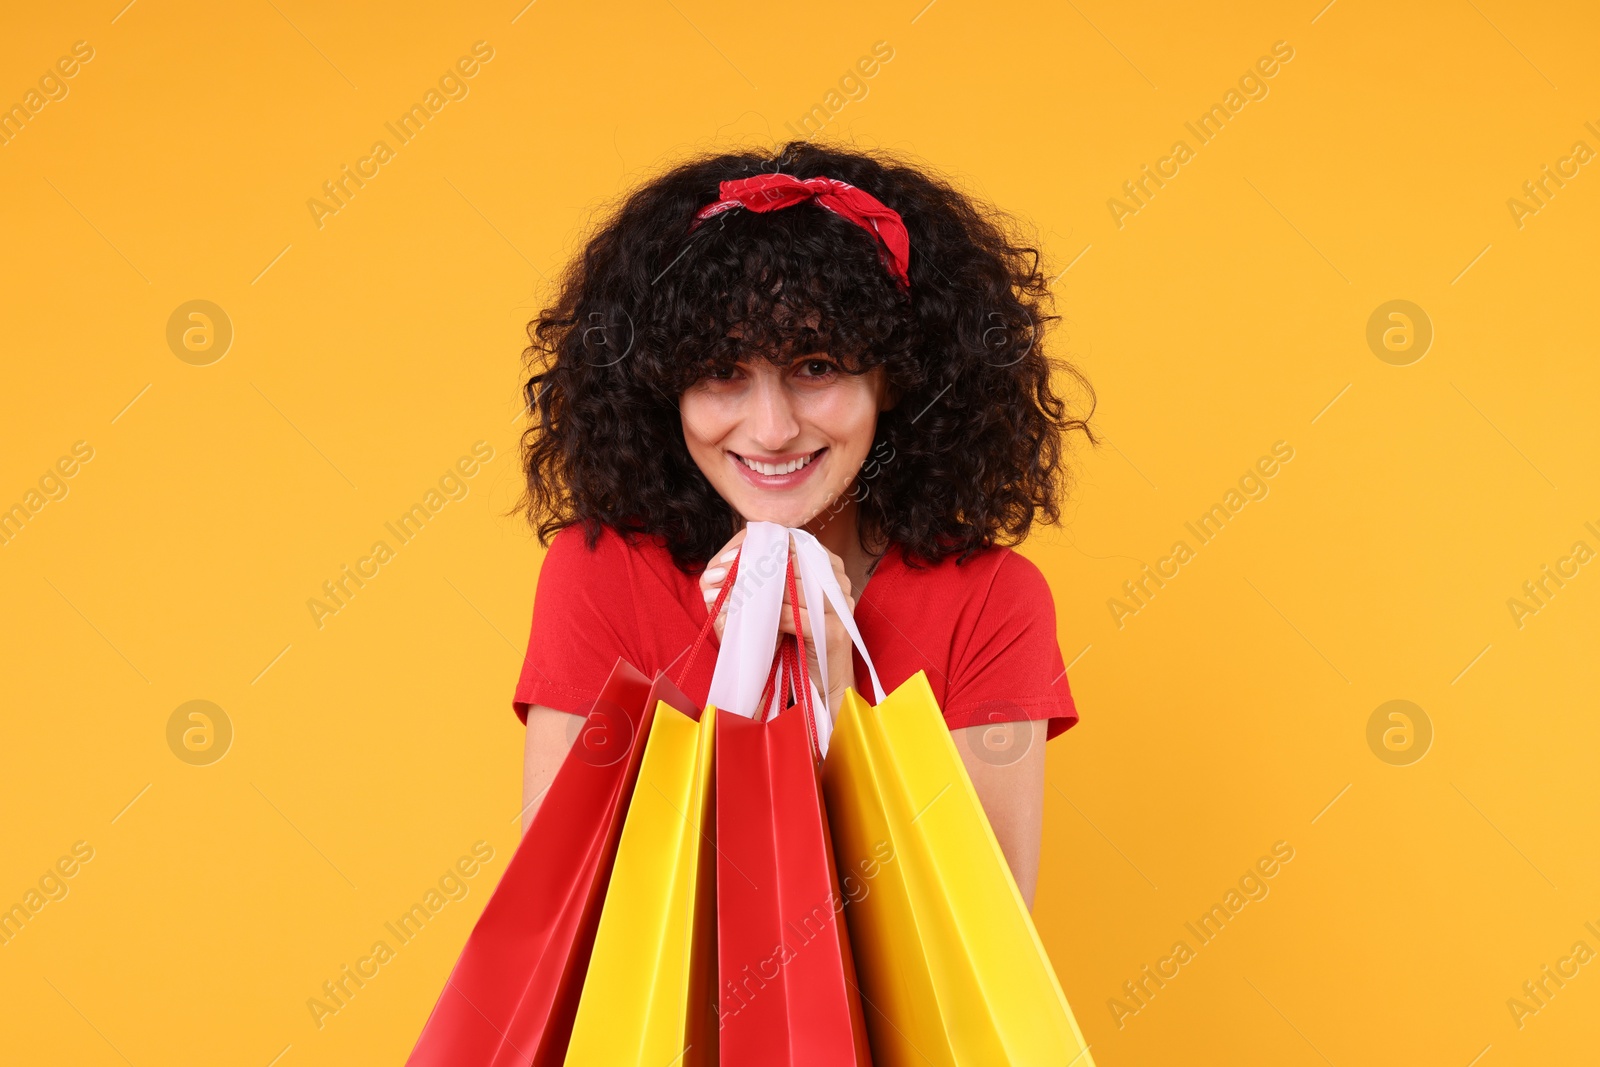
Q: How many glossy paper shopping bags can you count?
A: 4